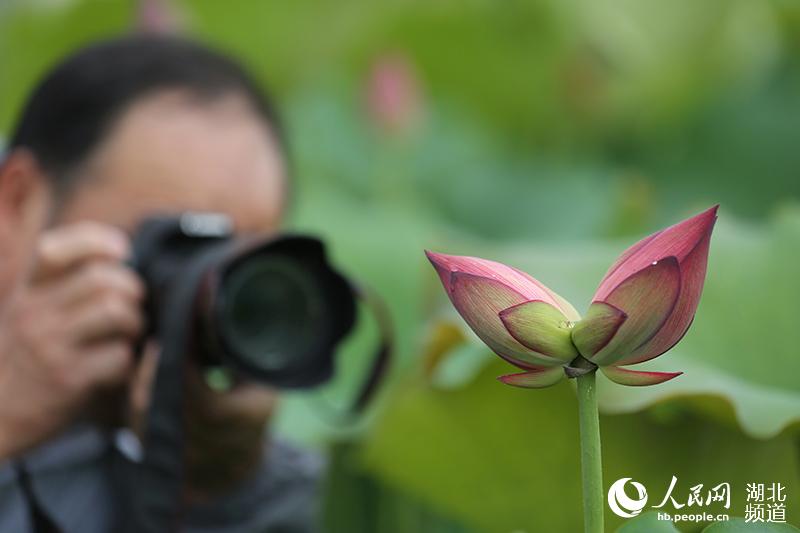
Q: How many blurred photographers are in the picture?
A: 1